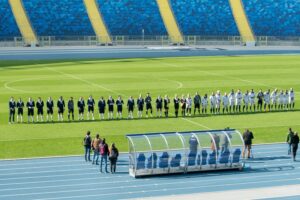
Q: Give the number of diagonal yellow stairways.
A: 4